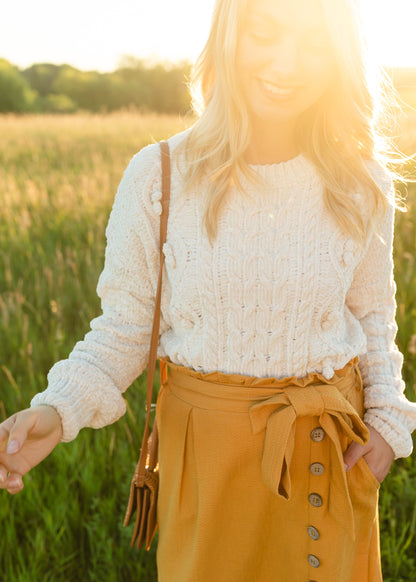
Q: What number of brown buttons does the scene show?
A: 5